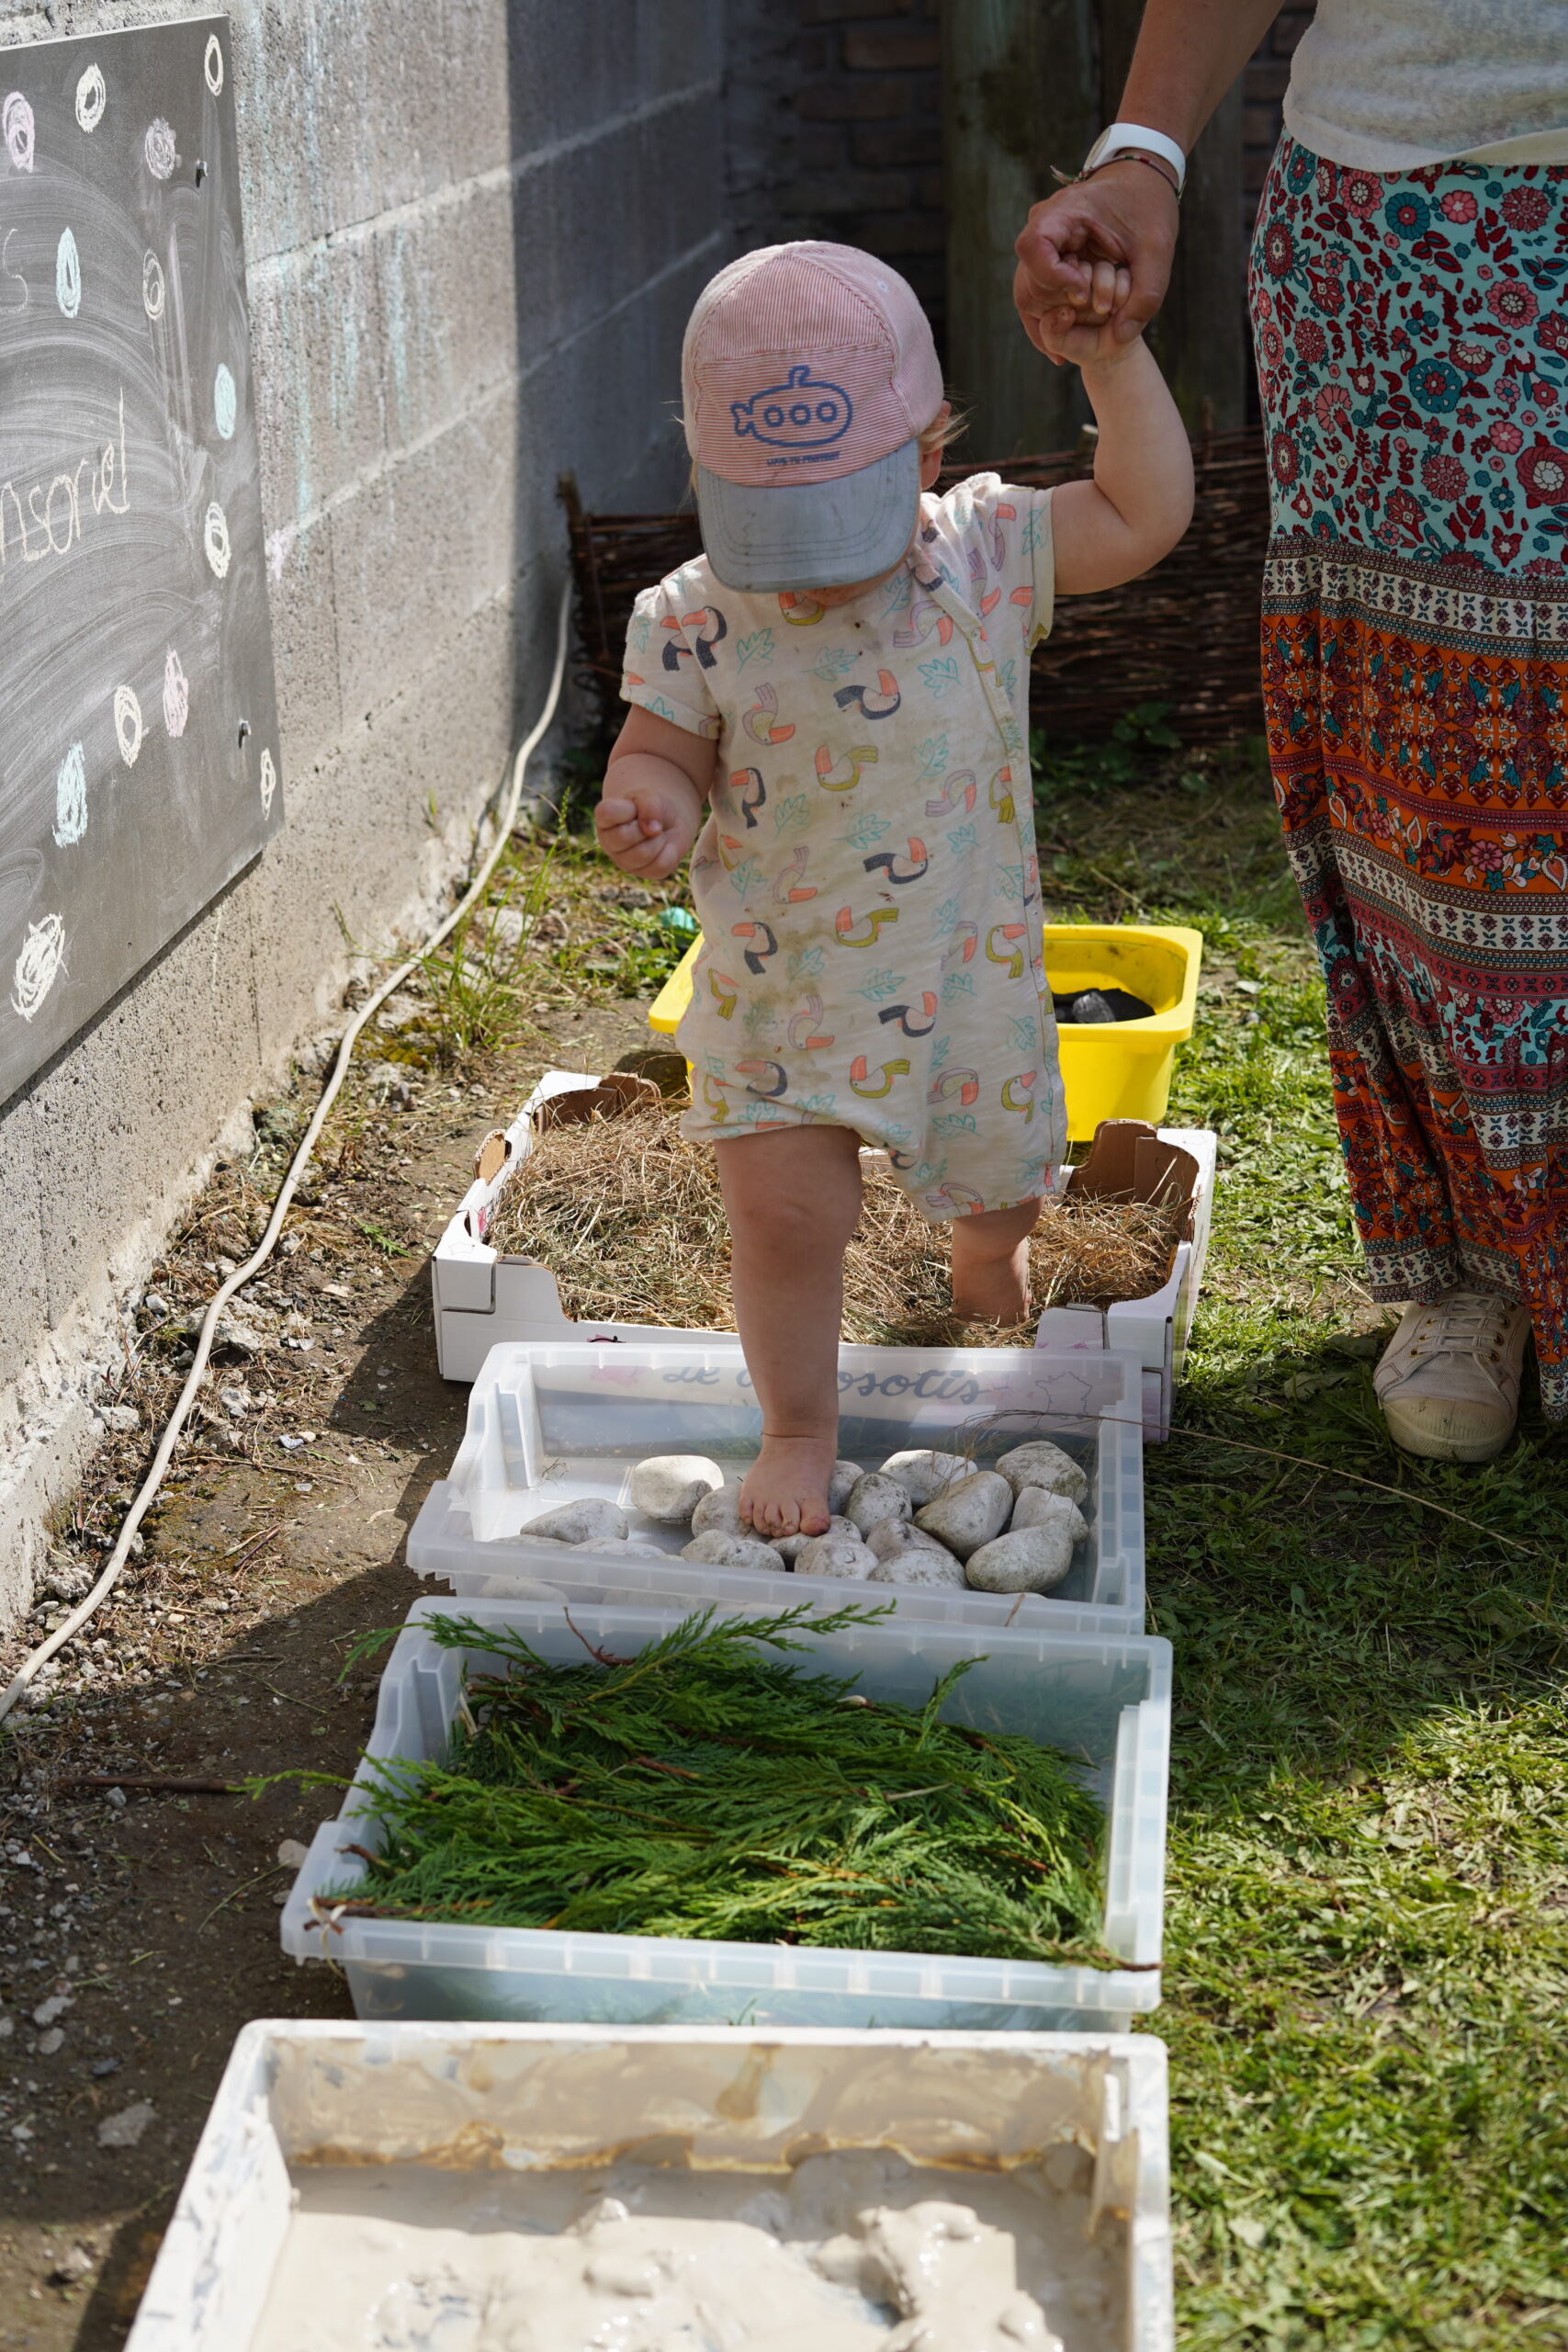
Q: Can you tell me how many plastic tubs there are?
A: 4